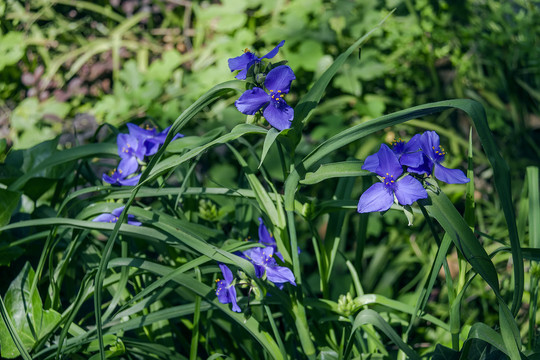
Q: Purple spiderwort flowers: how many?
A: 12